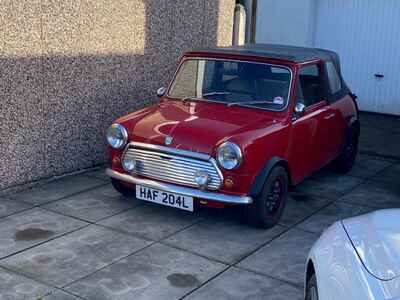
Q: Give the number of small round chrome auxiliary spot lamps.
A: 2